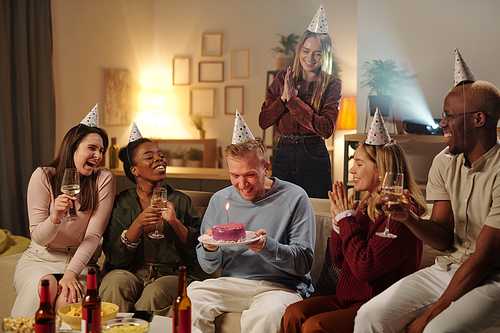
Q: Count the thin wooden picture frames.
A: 6